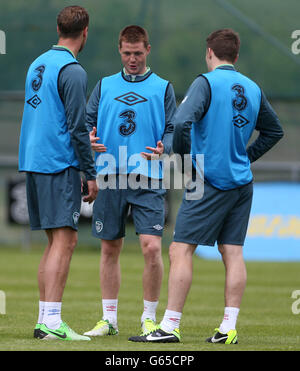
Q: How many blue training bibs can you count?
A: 3